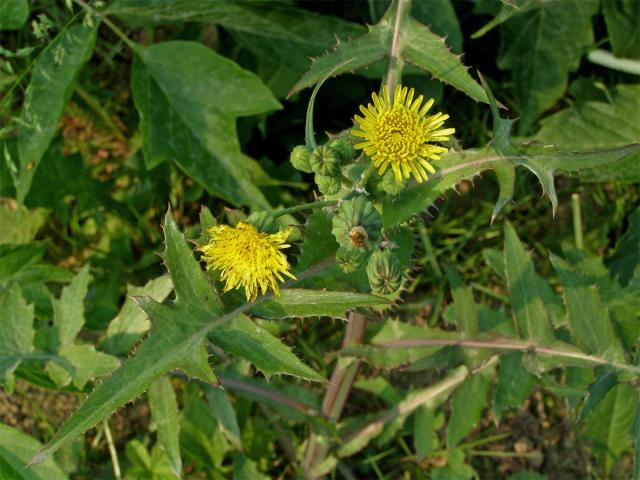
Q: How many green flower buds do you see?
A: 8